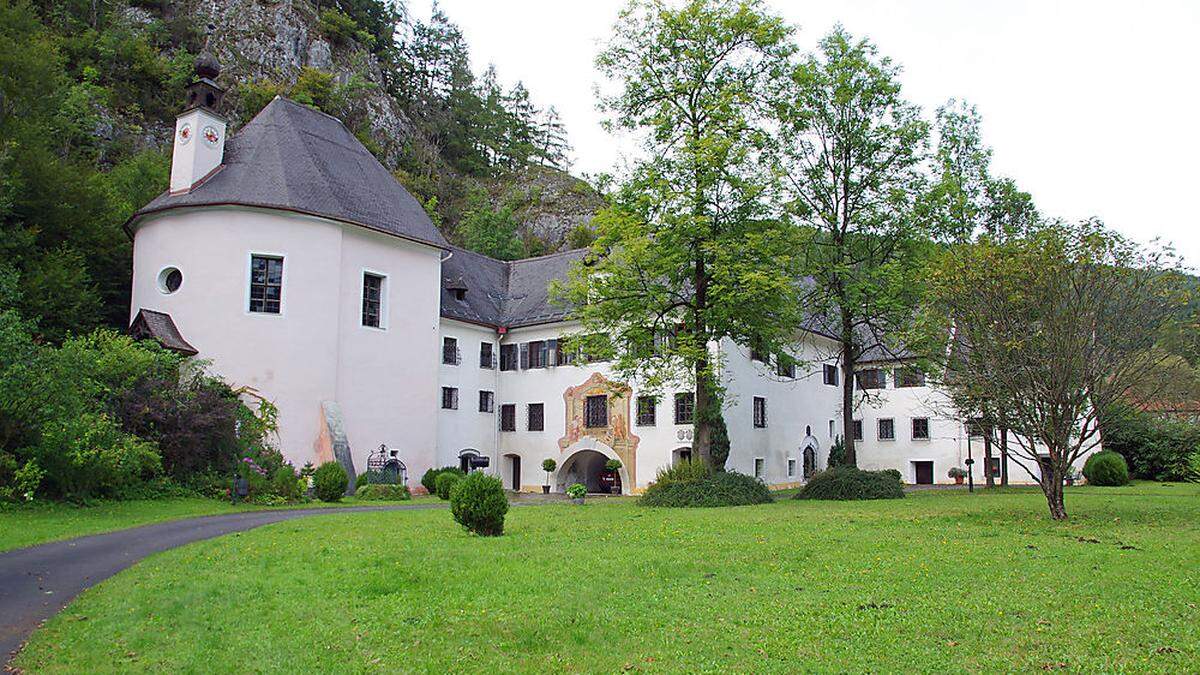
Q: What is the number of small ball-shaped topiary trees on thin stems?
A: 2